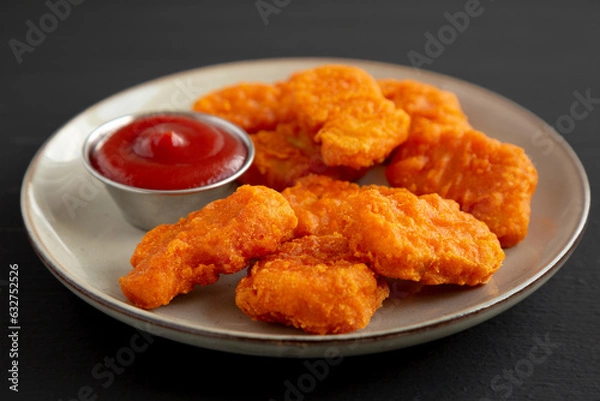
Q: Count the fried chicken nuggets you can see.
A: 9